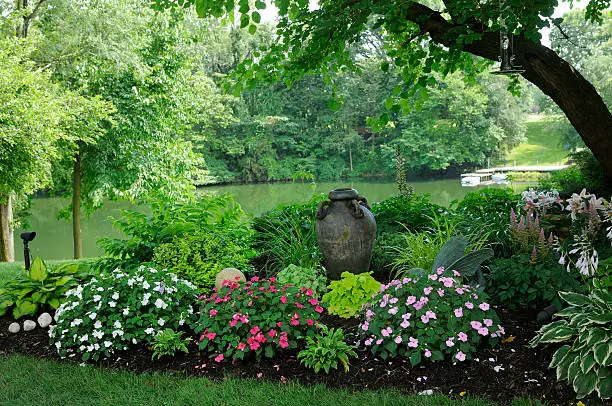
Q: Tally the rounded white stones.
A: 3